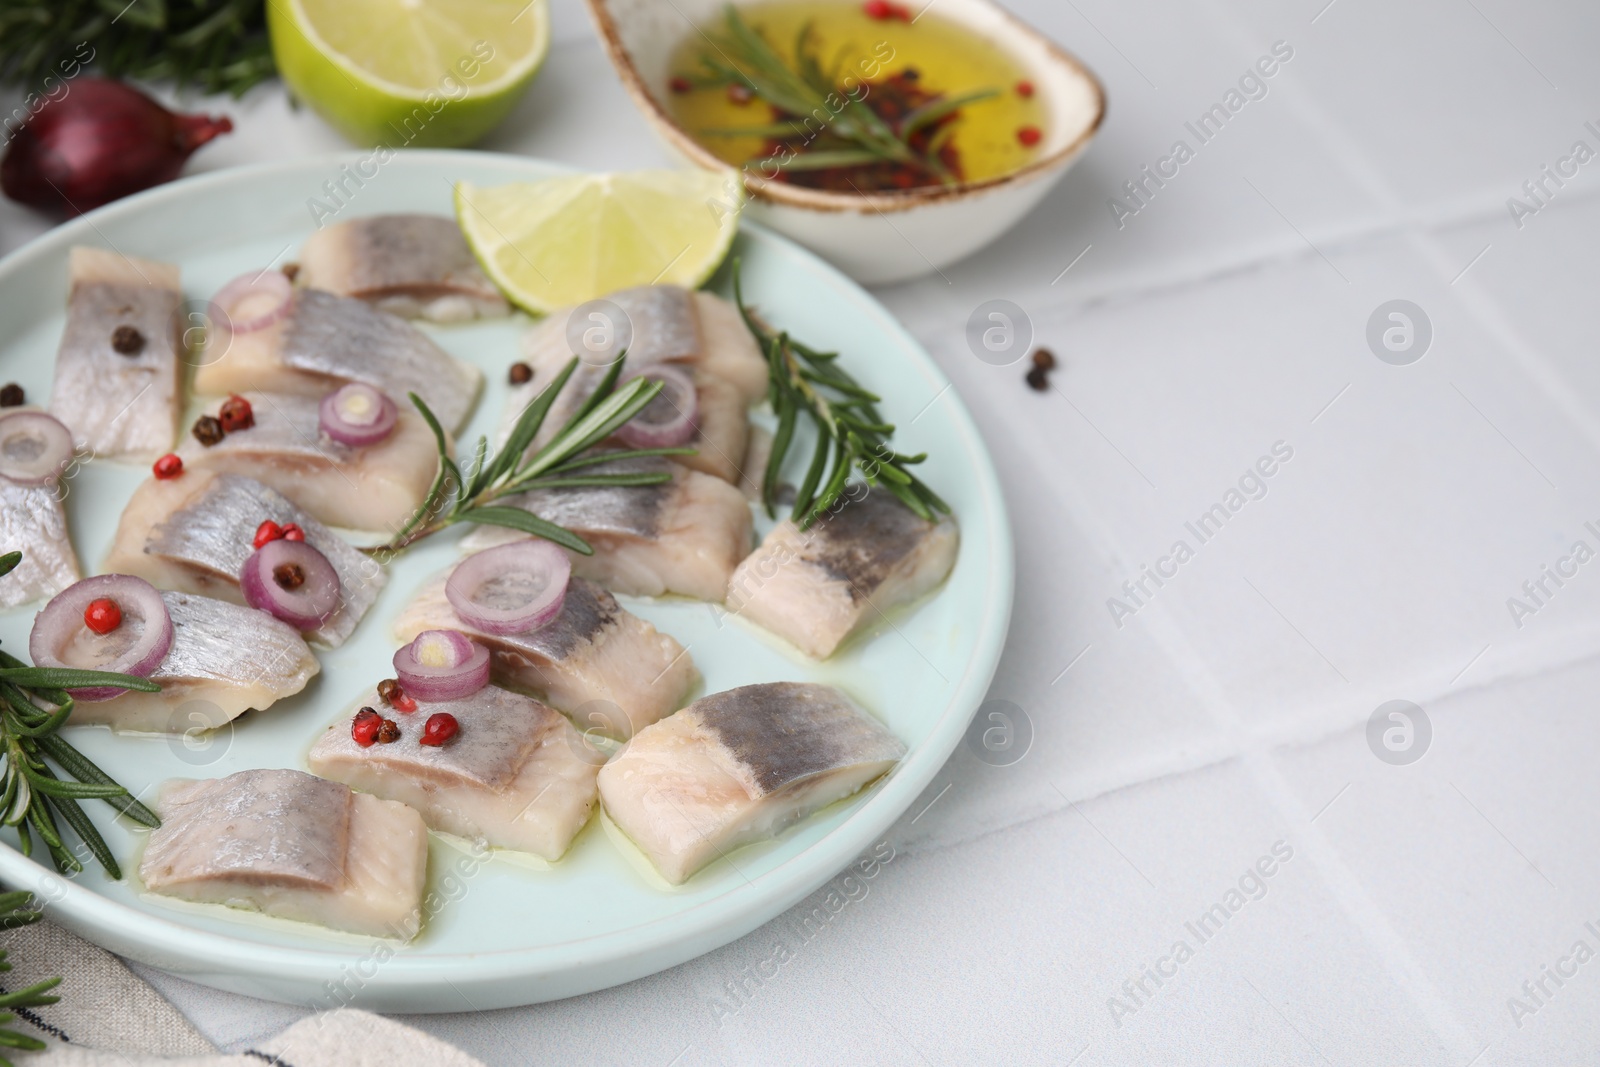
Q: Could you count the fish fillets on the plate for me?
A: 15